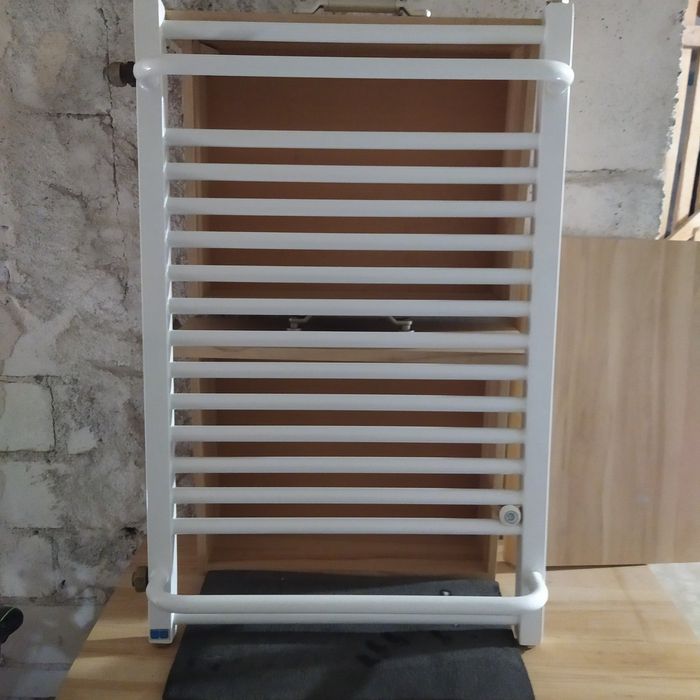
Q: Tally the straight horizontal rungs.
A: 15